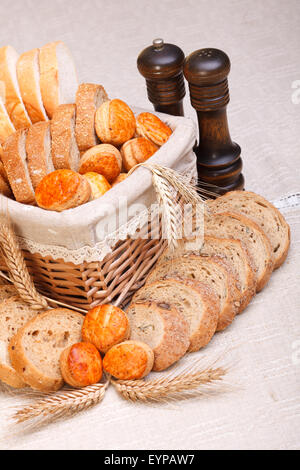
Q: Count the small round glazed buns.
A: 10